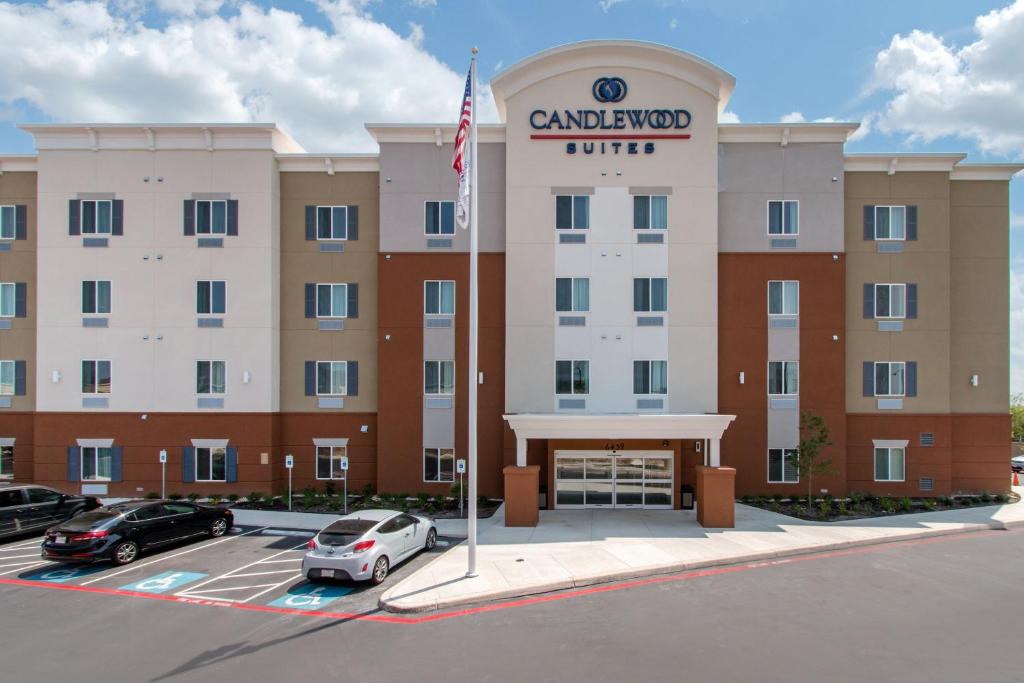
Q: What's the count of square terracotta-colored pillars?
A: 2